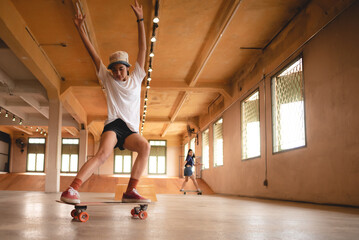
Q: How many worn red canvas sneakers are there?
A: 2